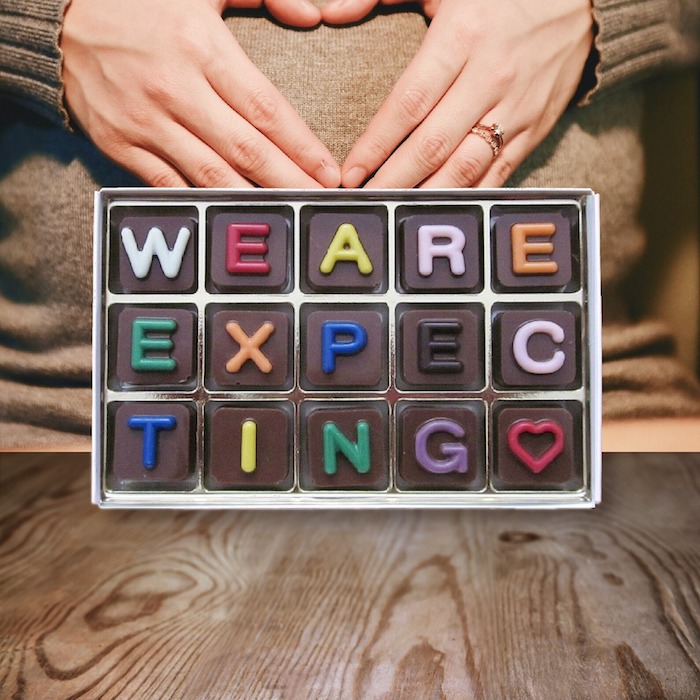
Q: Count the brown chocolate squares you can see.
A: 15